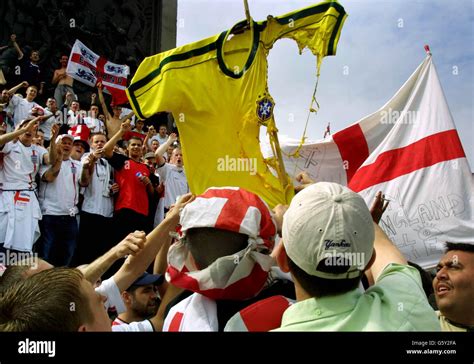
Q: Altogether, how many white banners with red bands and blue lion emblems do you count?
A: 1